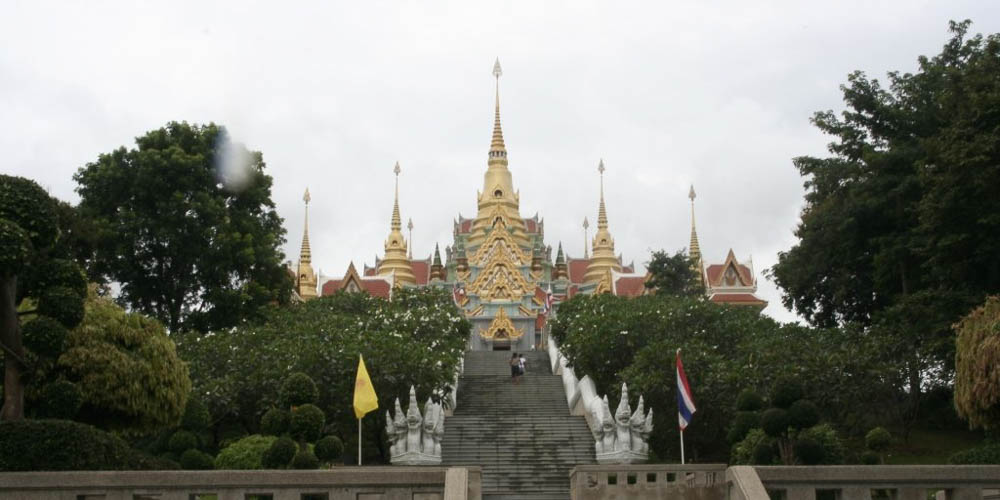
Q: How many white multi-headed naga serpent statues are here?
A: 2